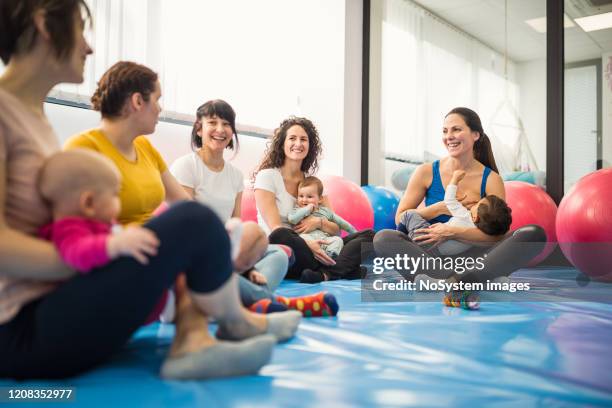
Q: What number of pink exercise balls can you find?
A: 4